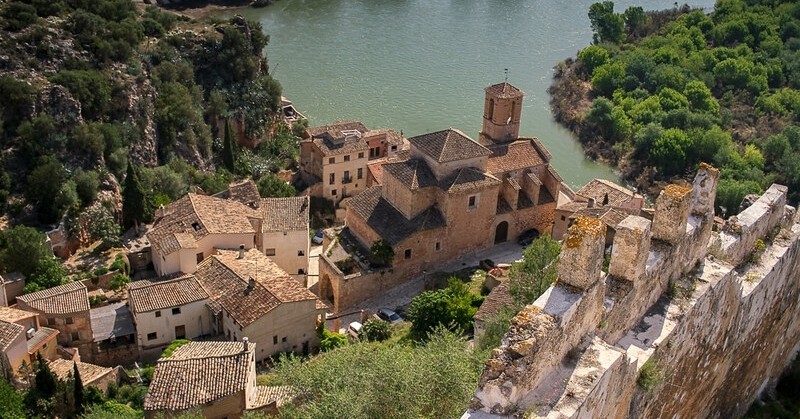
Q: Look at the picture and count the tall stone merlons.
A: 4